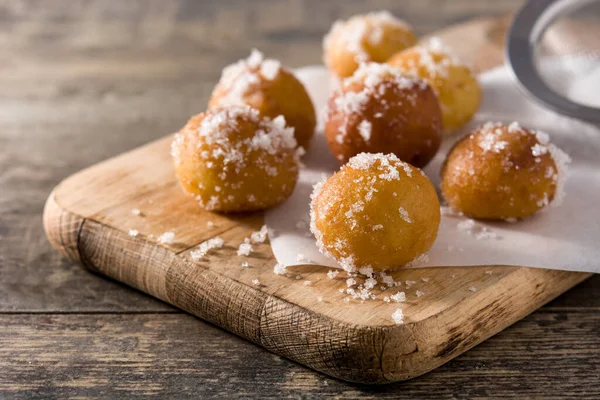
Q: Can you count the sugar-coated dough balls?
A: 7